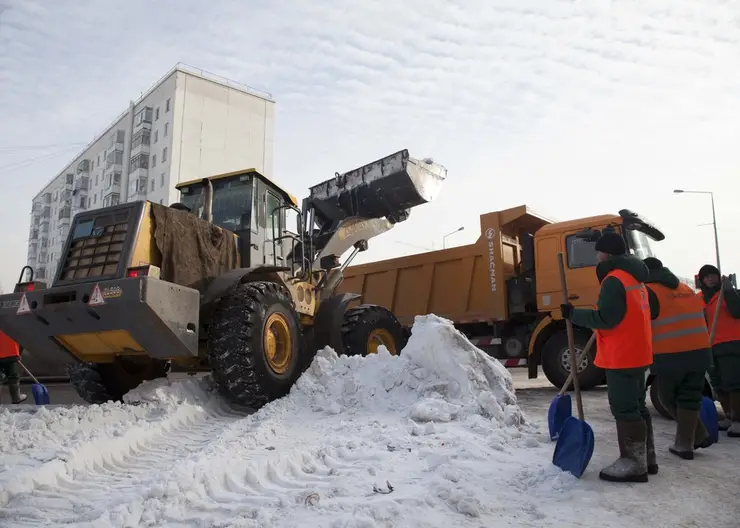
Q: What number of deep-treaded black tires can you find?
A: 3